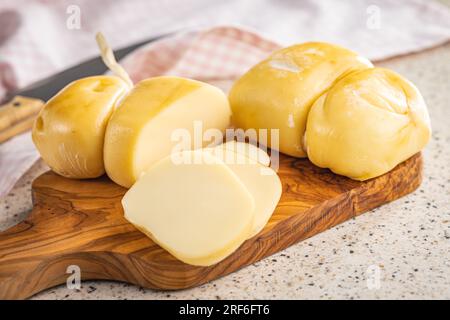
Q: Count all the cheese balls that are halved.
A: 1